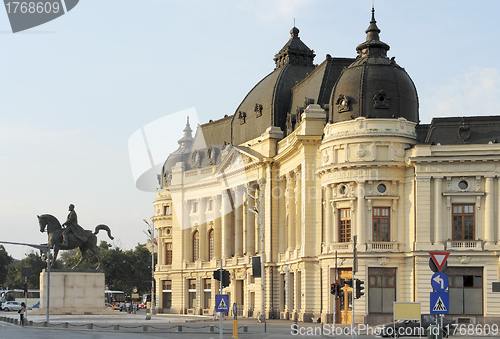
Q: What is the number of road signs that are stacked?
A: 3